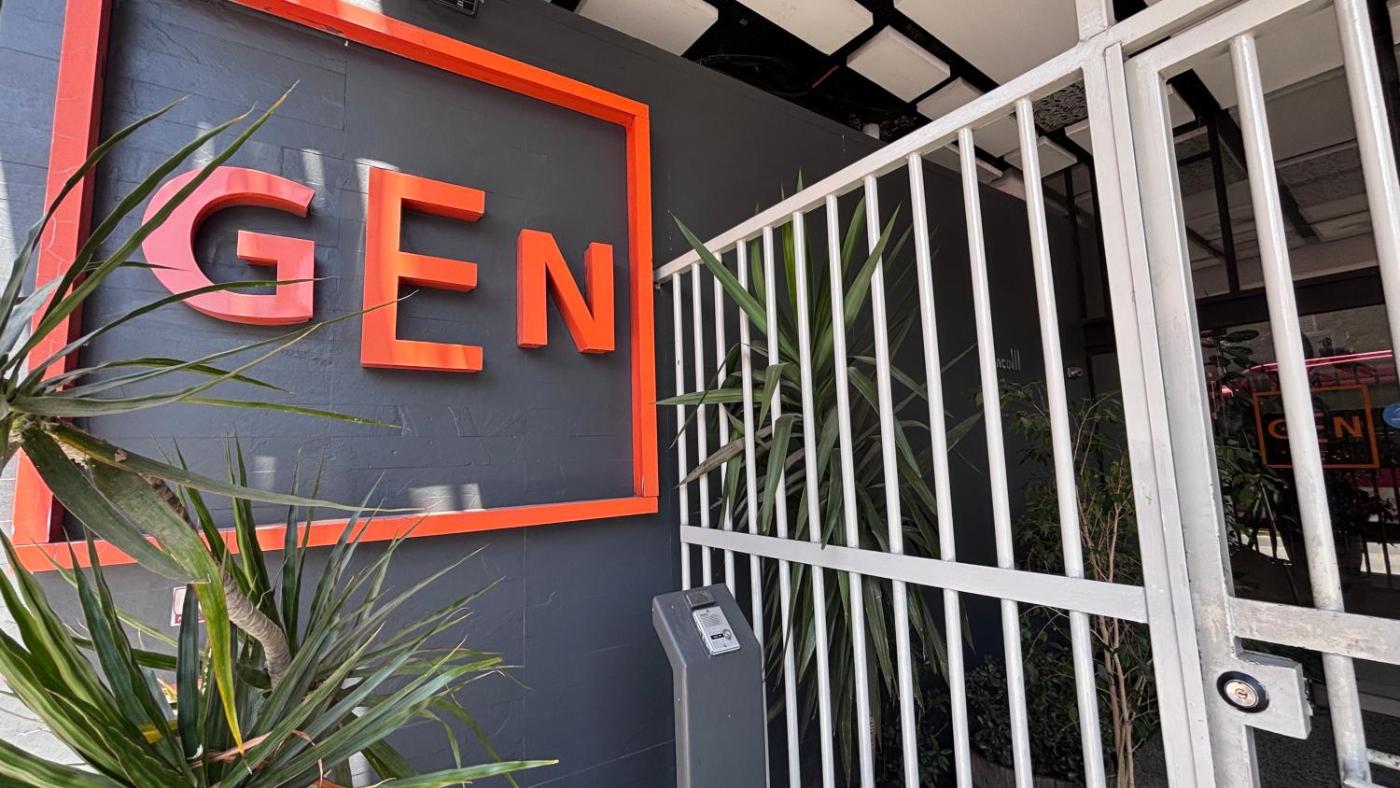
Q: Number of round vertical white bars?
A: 13